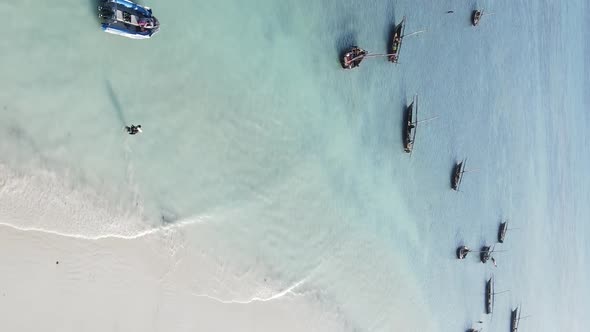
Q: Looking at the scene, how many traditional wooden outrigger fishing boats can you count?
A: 11